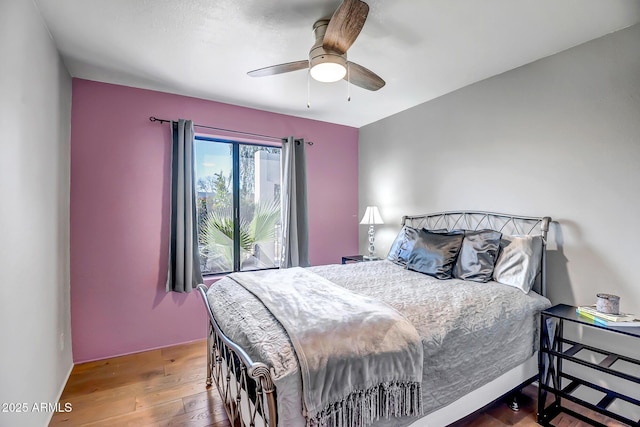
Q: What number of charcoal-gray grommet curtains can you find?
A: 2